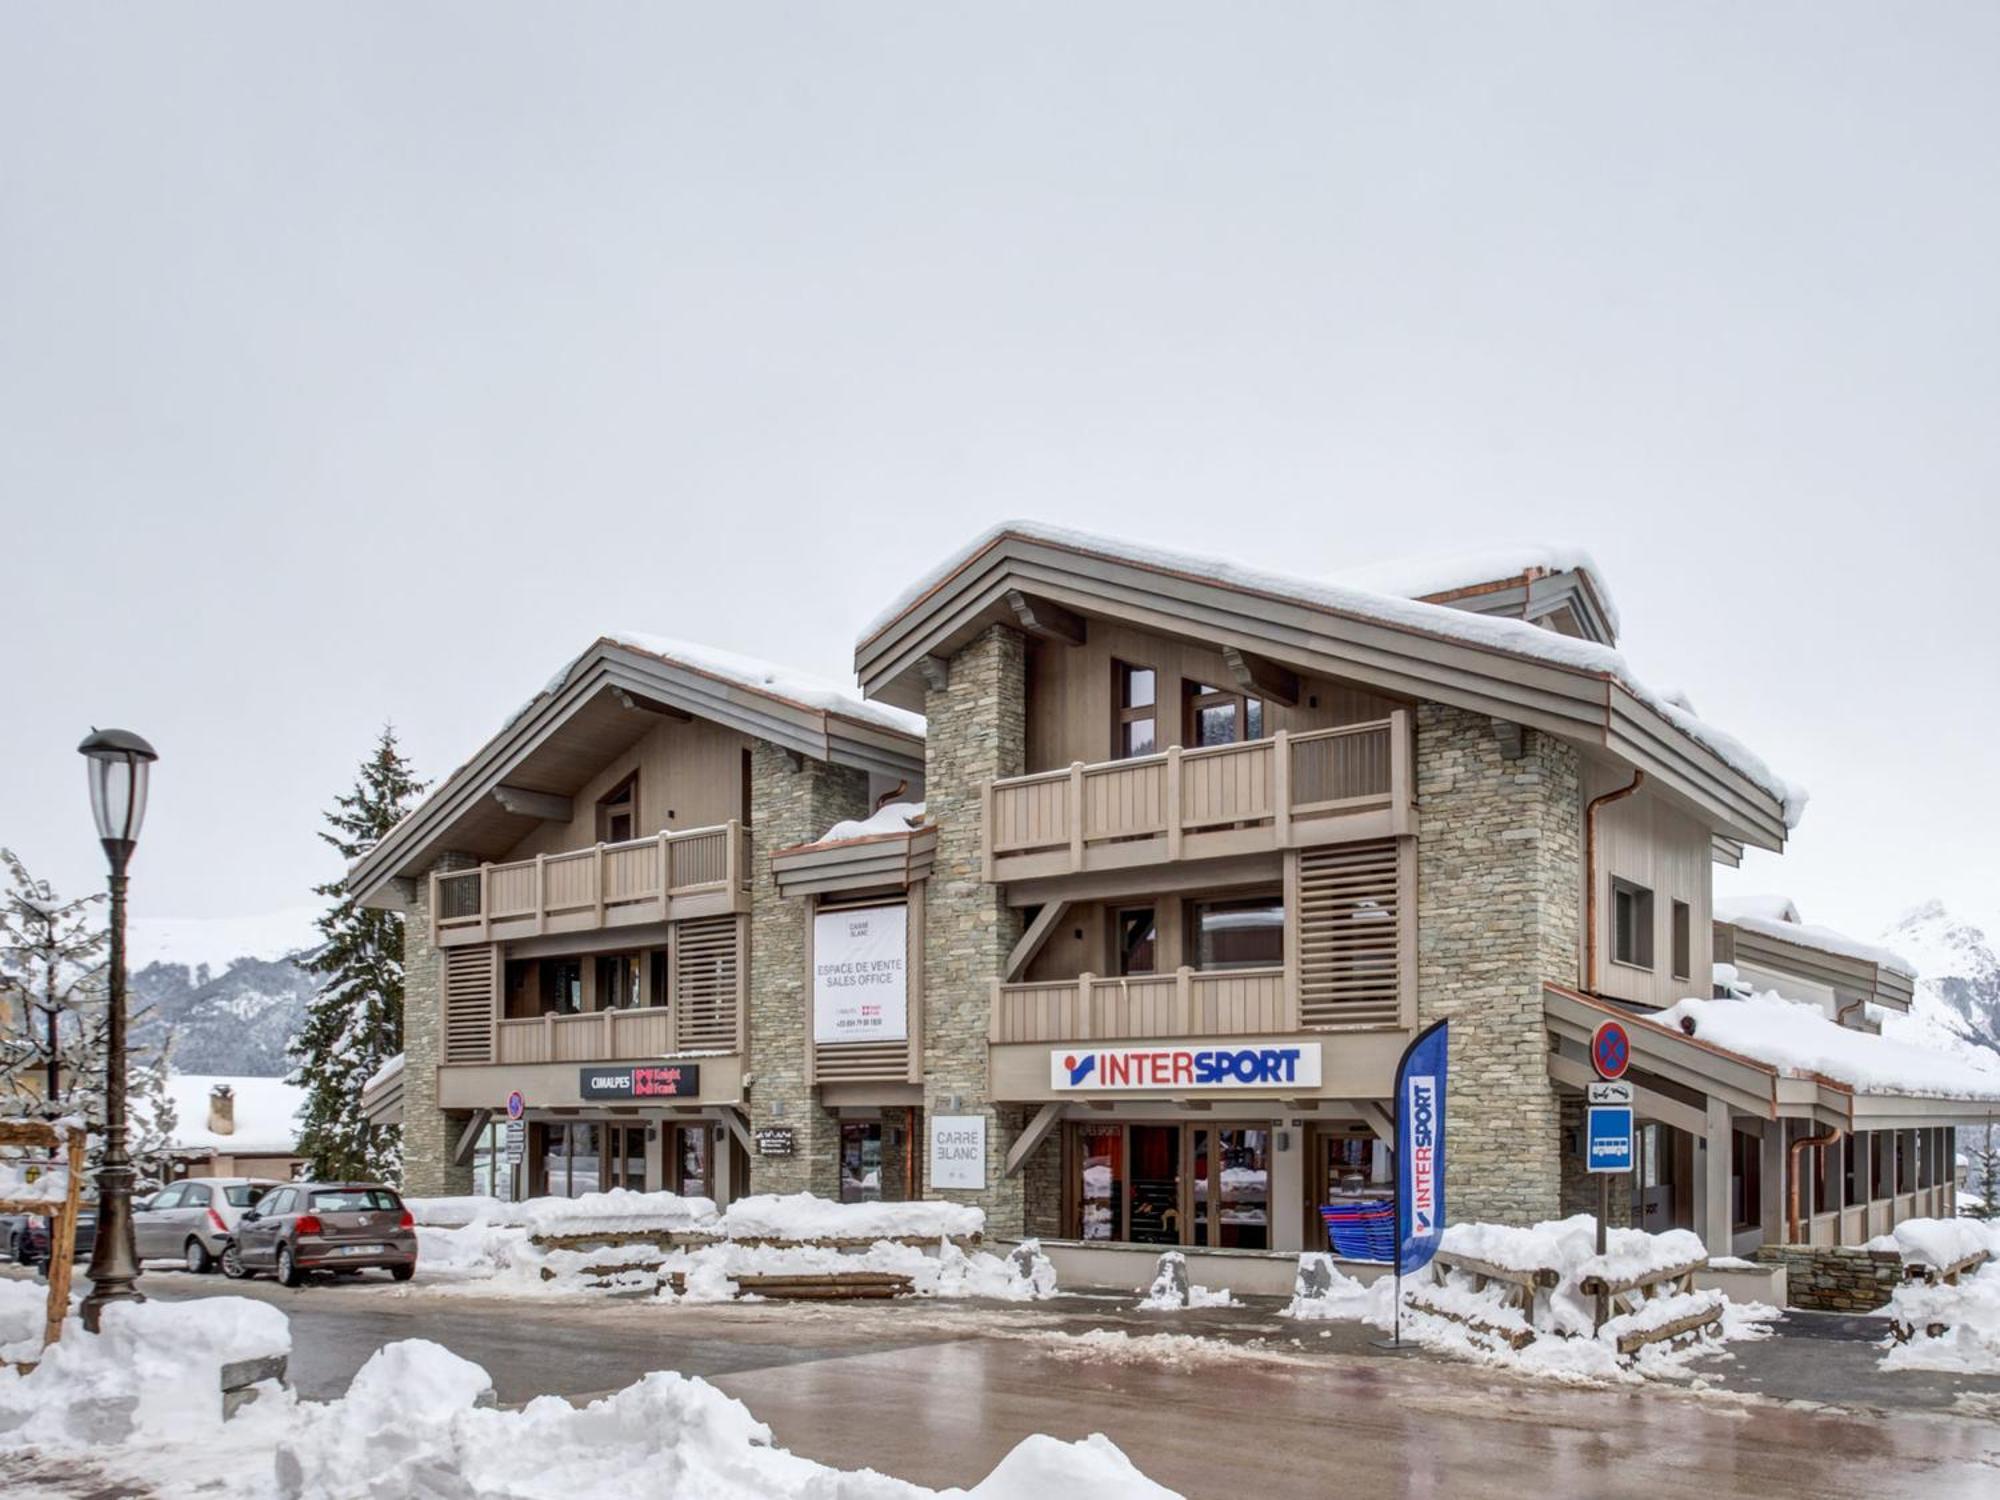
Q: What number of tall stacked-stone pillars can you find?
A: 4